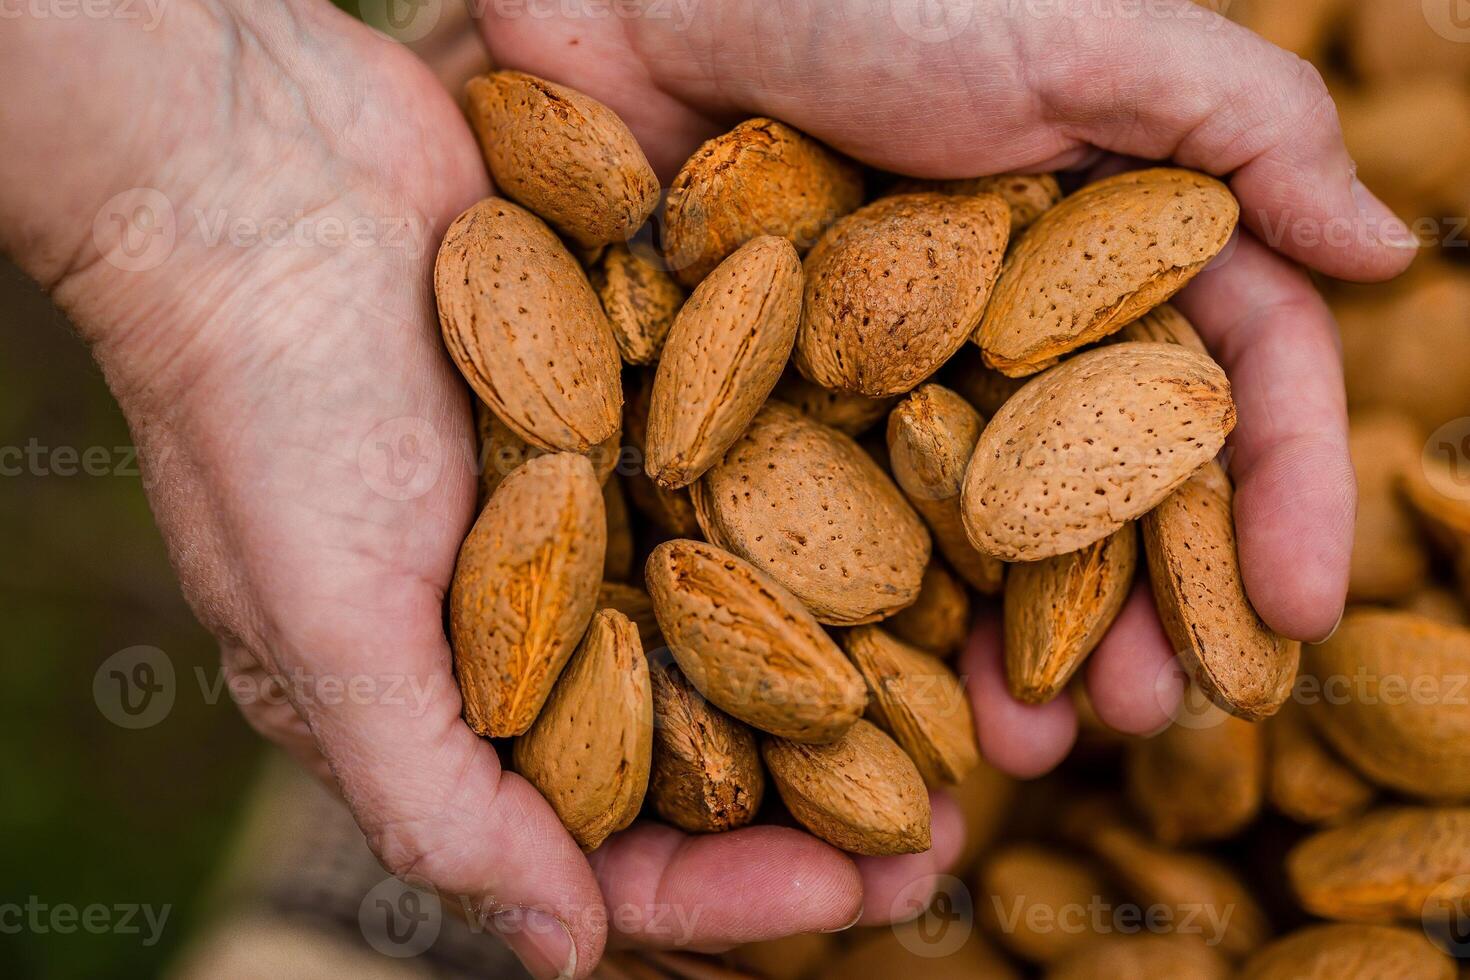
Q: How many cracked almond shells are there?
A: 0